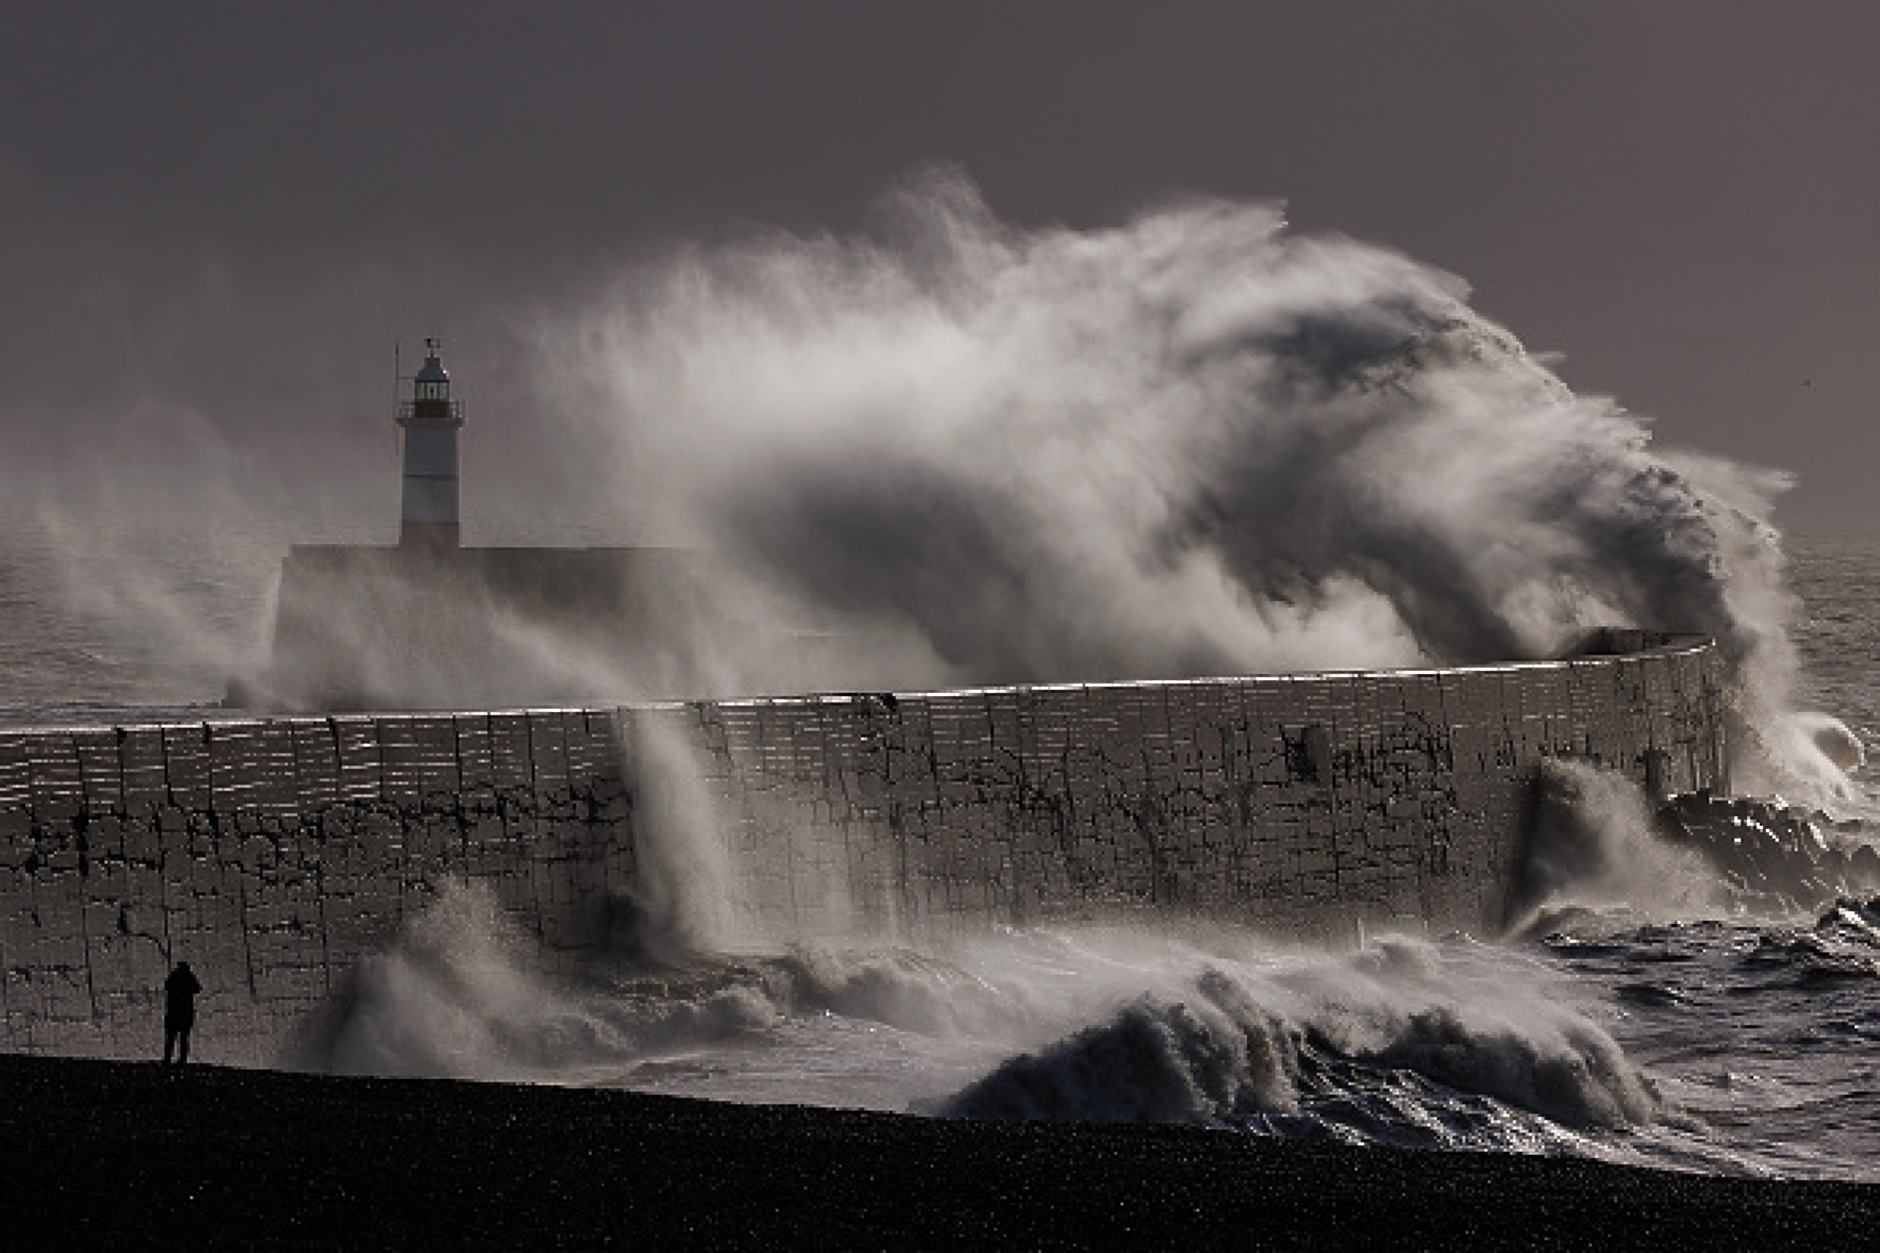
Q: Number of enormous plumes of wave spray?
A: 1